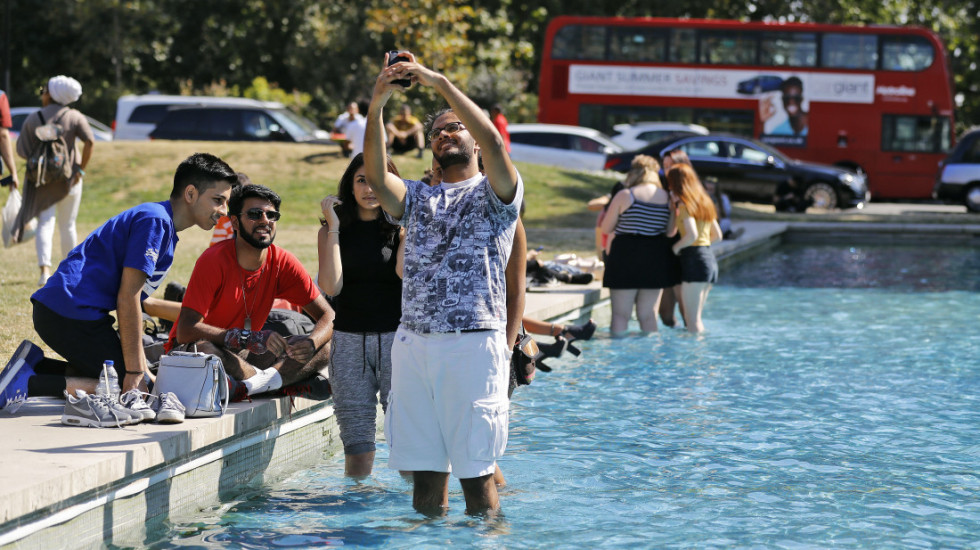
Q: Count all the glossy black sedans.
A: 1